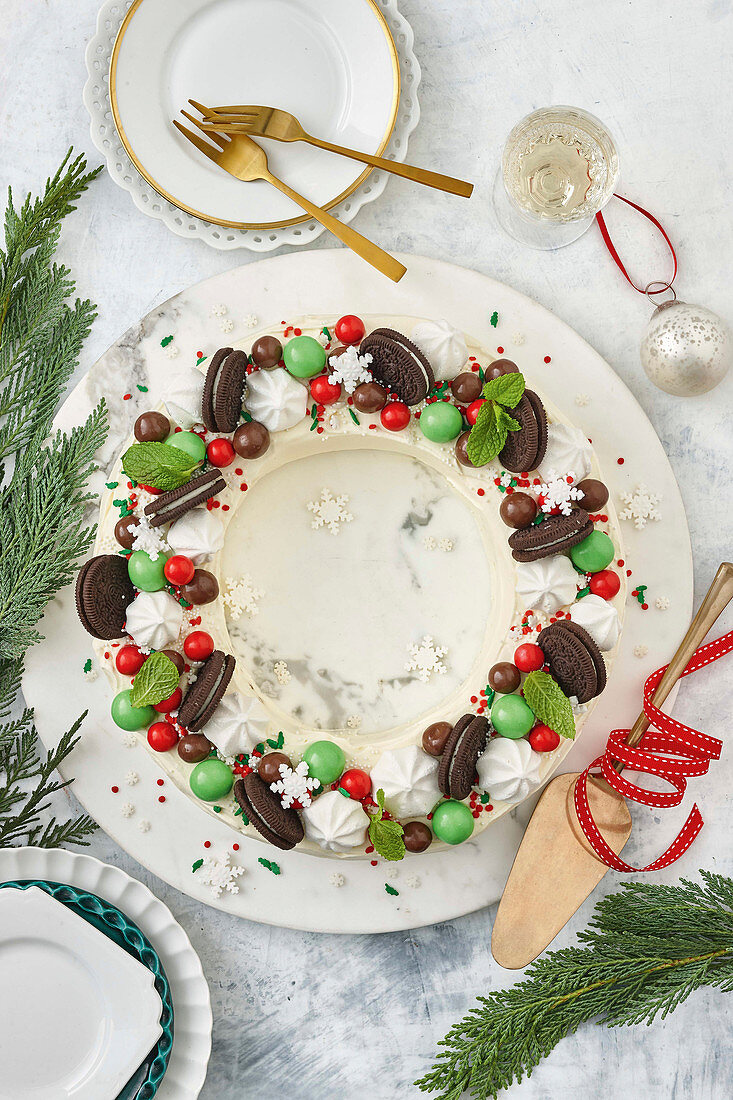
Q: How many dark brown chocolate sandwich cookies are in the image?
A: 10